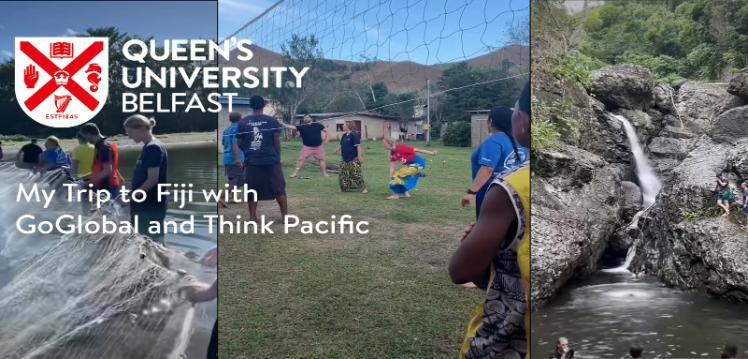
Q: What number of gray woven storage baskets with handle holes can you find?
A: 0